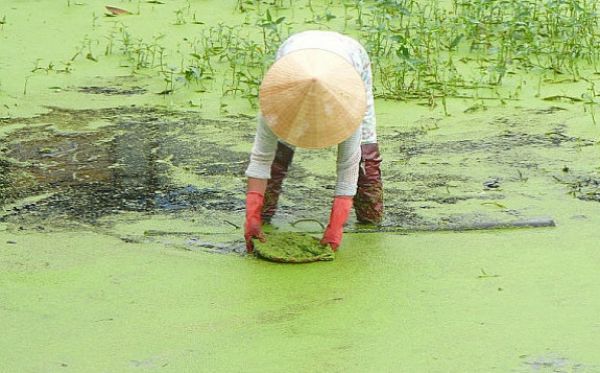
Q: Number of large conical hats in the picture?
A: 1